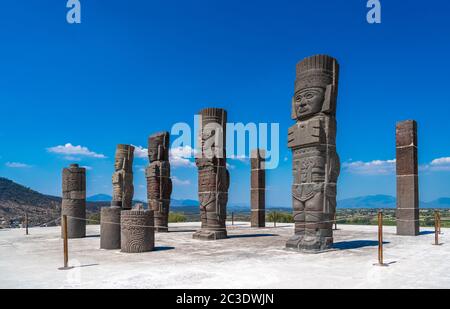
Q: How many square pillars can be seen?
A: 2